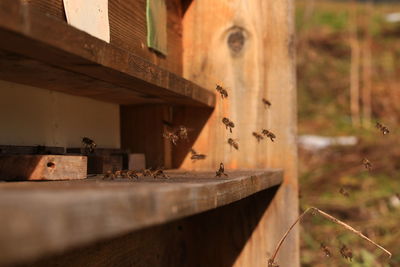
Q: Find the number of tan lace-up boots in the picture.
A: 0